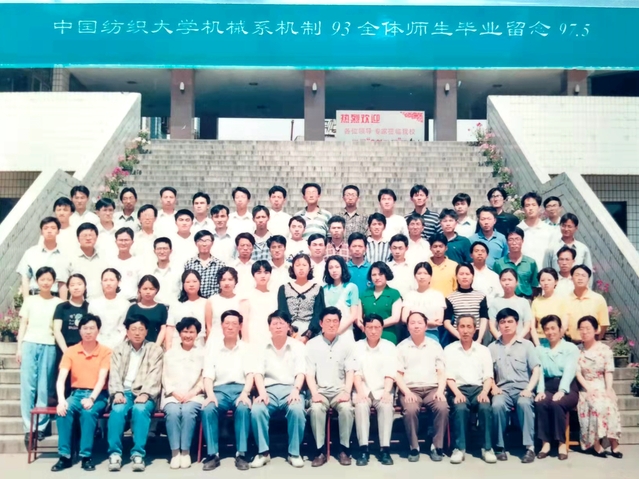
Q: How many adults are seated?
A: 12